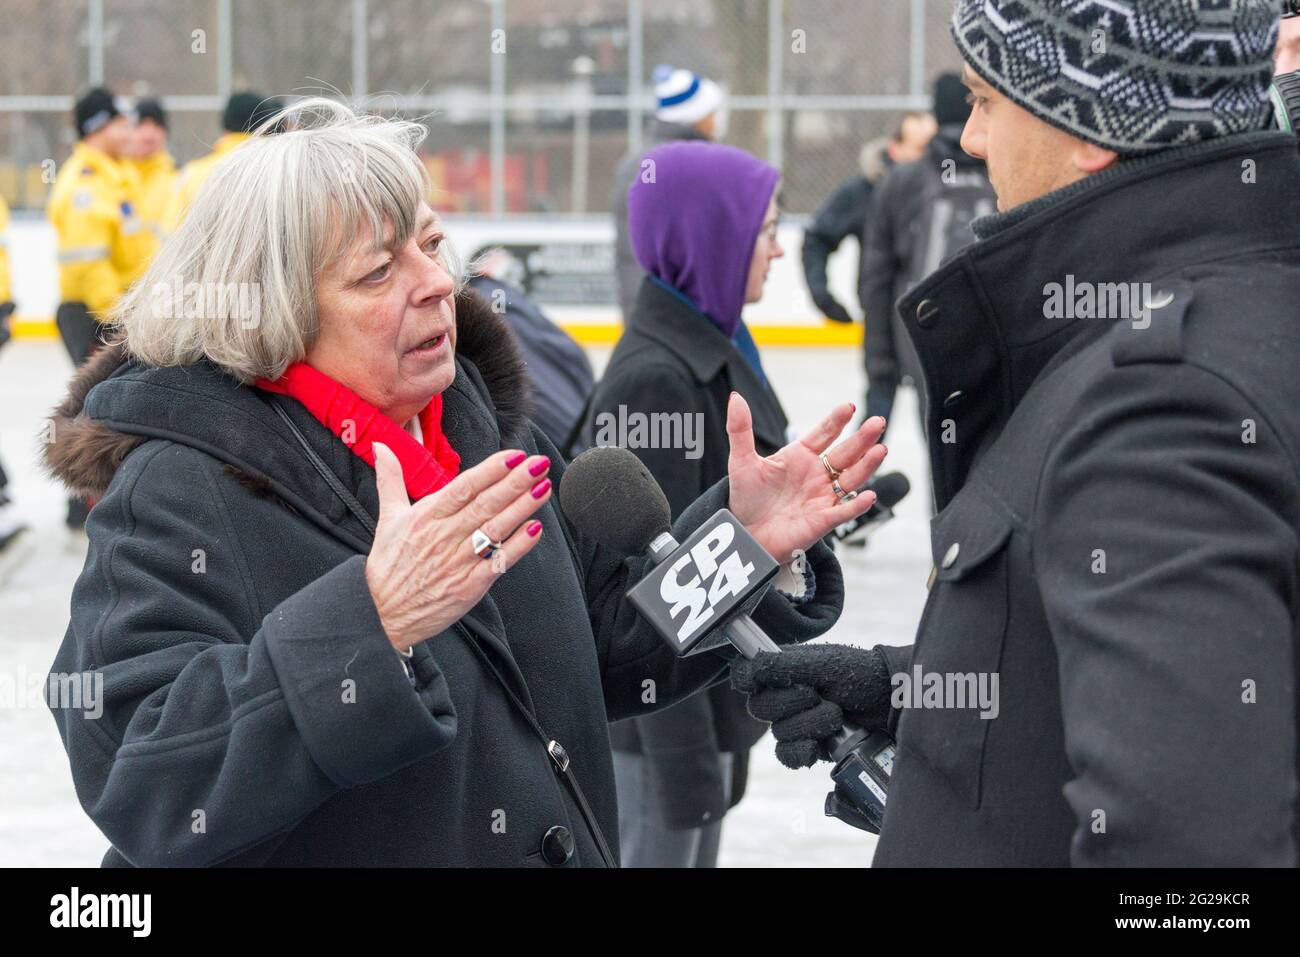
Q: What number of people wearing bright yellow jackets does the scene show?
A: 4